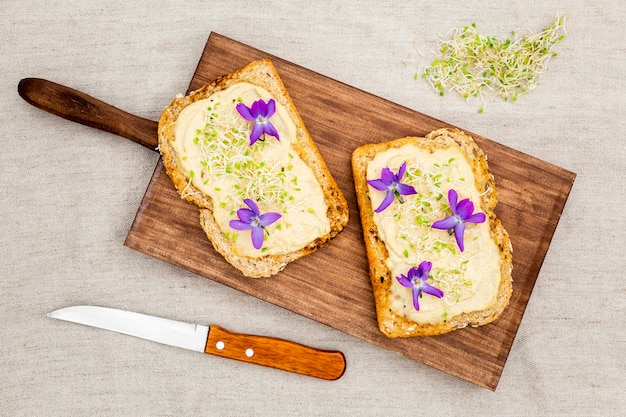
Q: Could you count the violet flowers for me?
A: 5